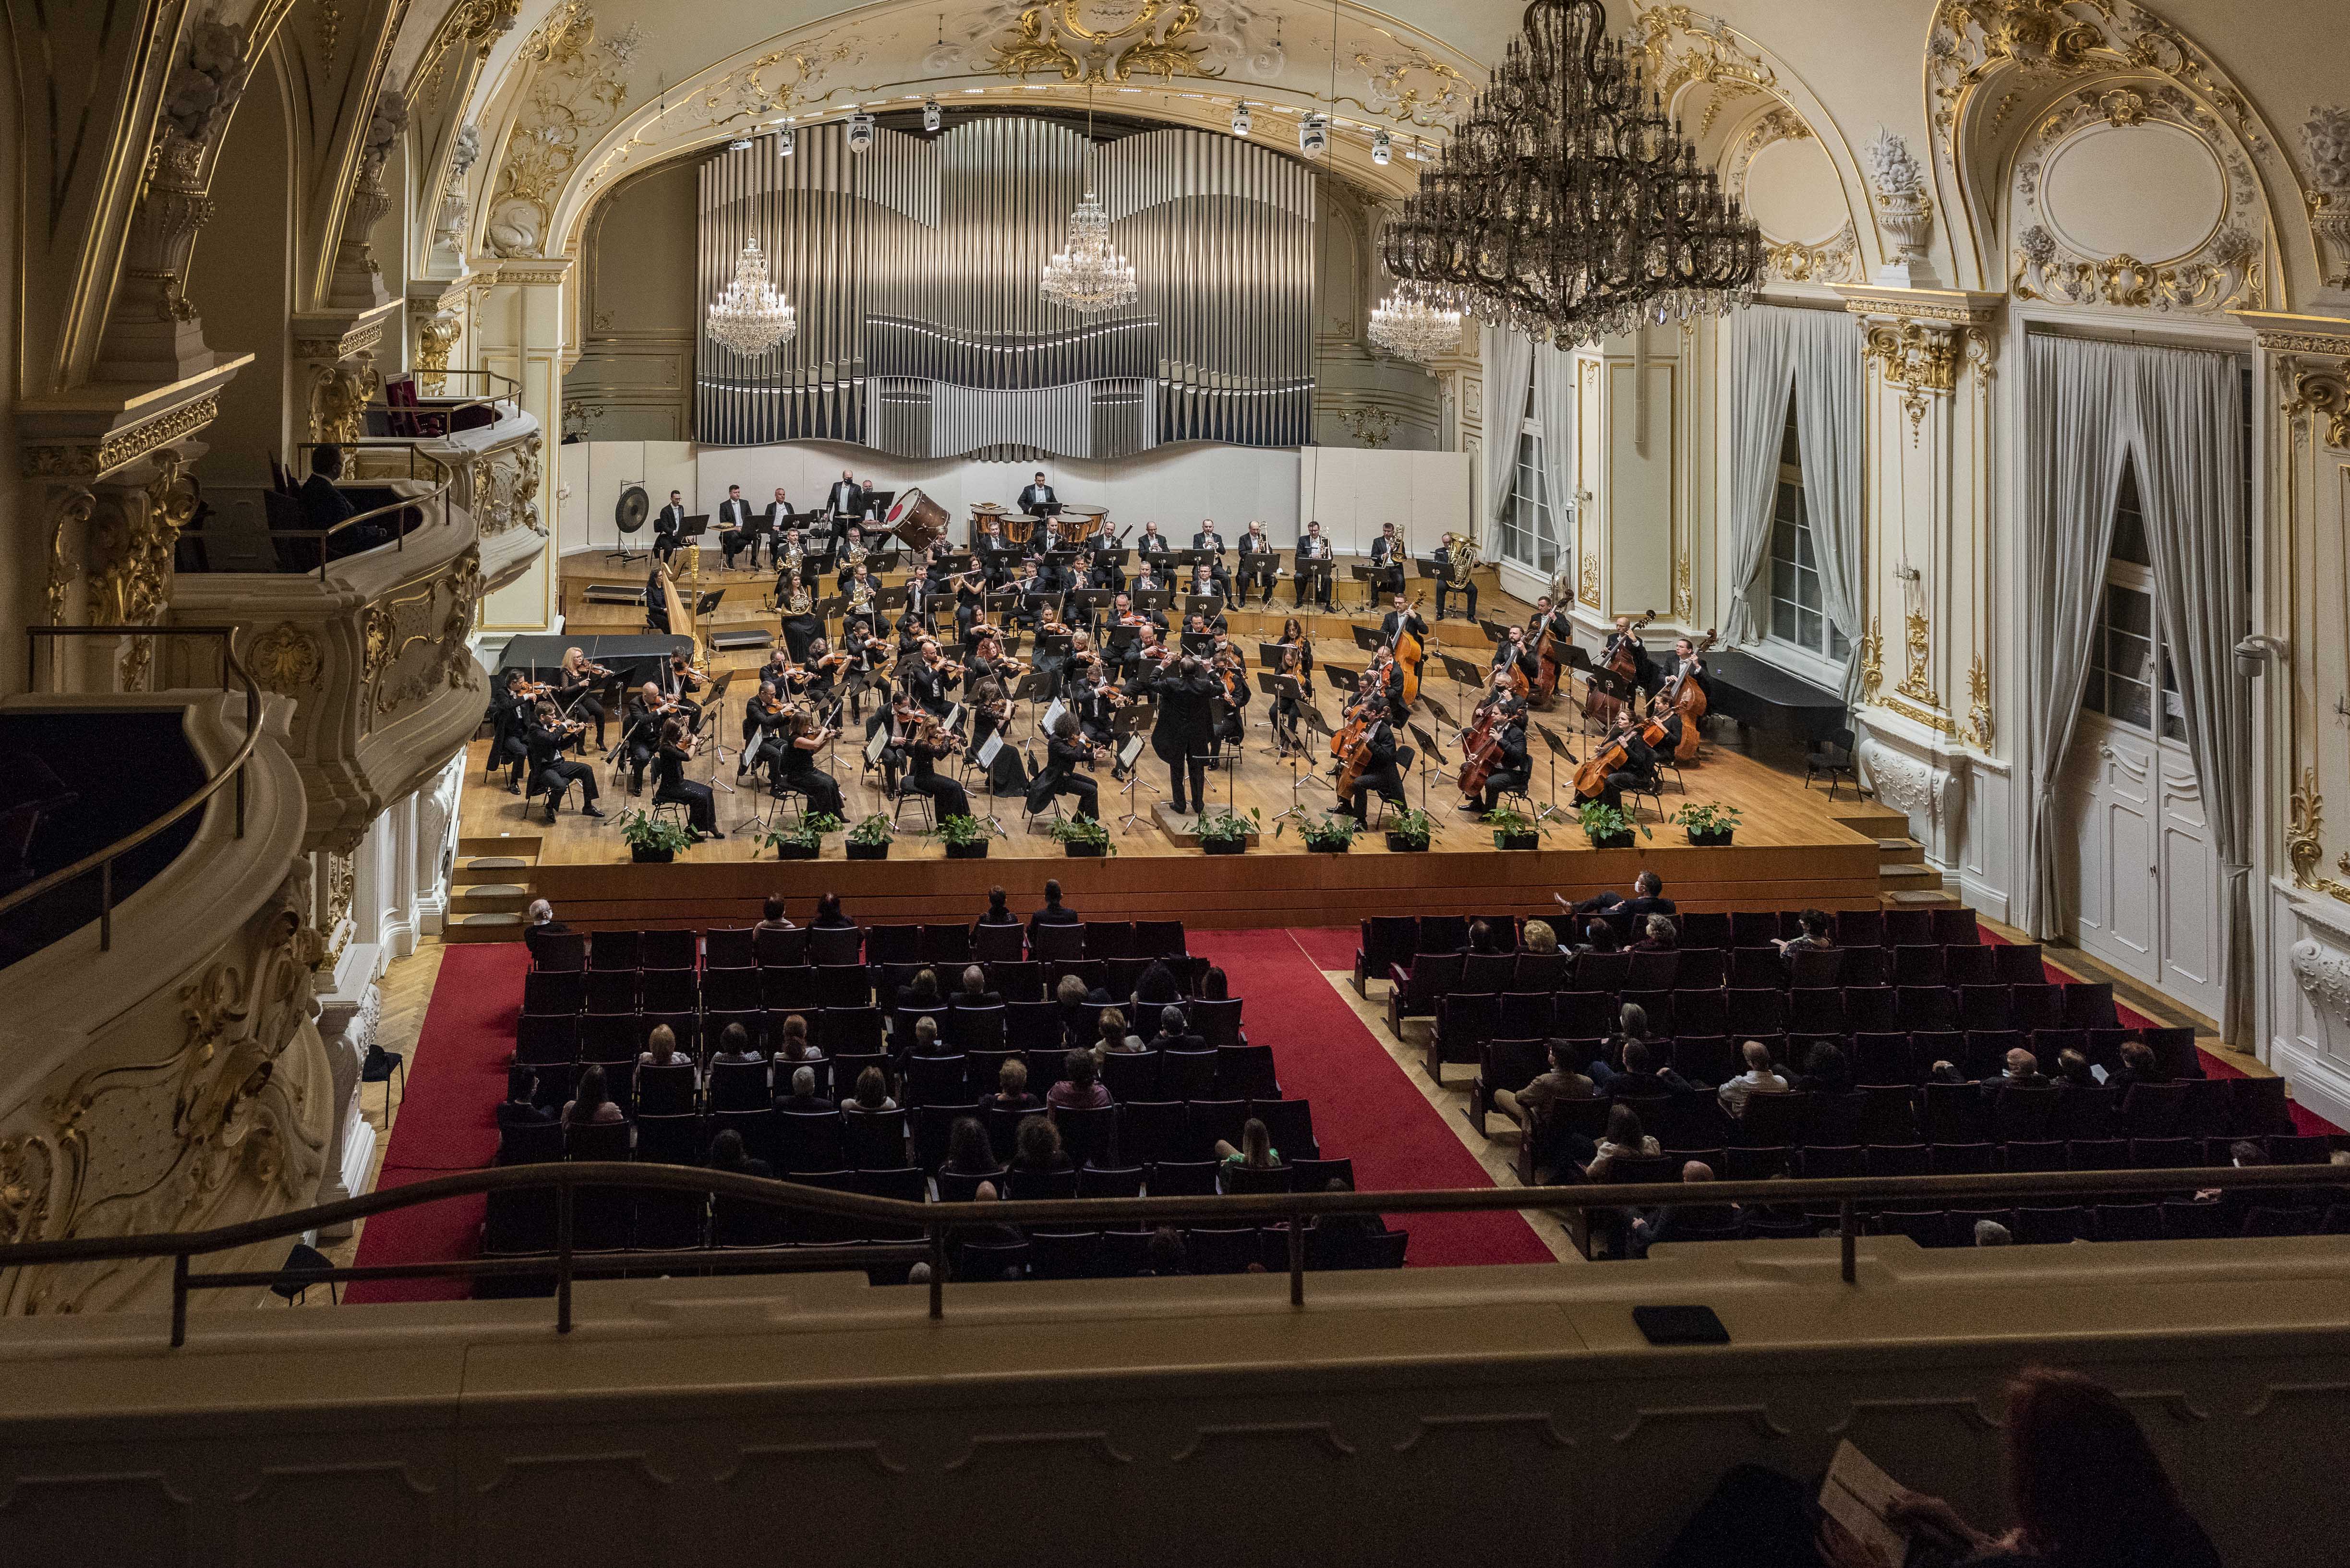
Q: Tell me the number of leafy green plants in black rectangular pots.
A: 11